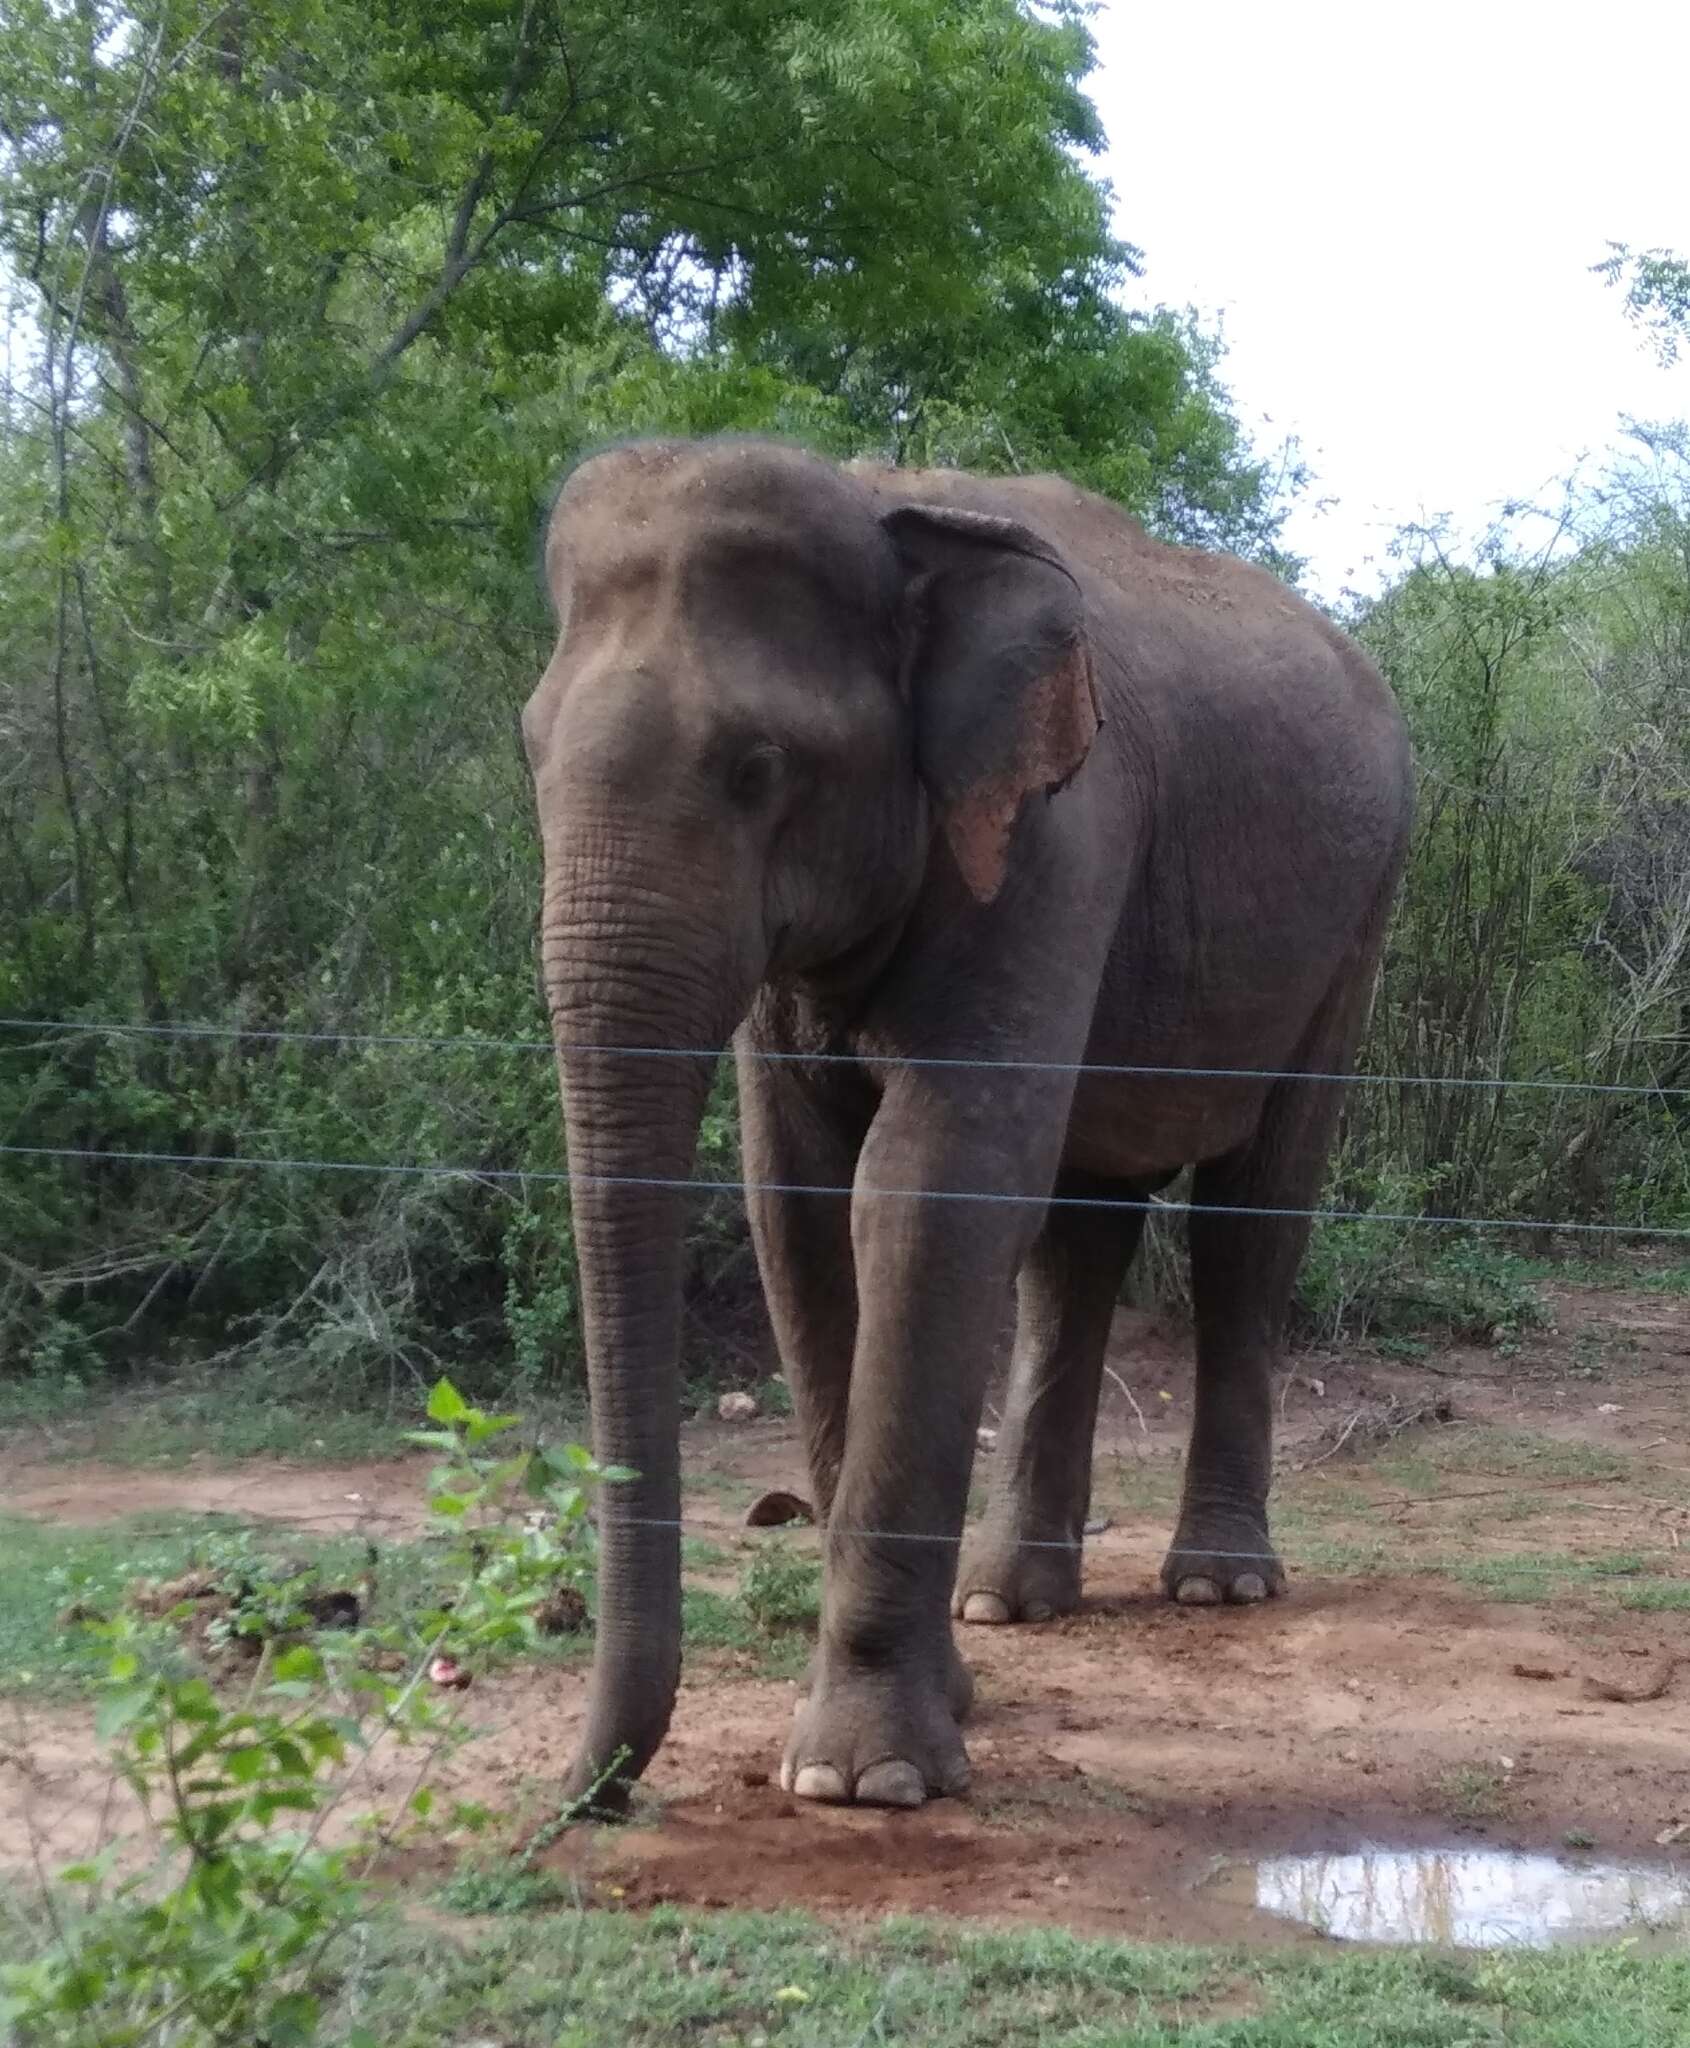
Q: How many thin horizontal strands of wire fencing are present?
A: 3